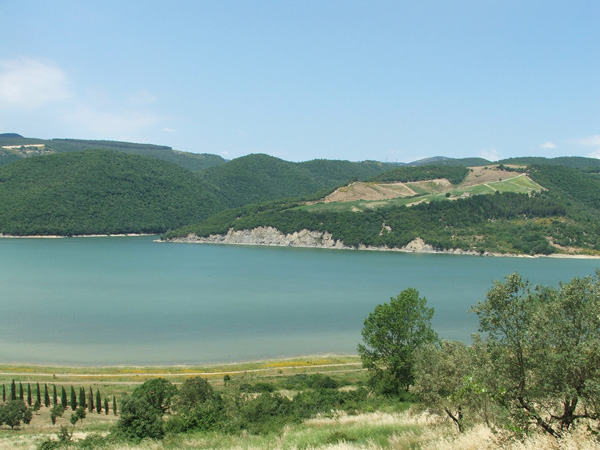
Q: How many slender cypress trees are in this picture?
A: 15